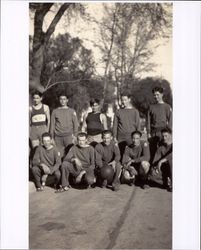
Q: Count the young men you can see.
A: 10